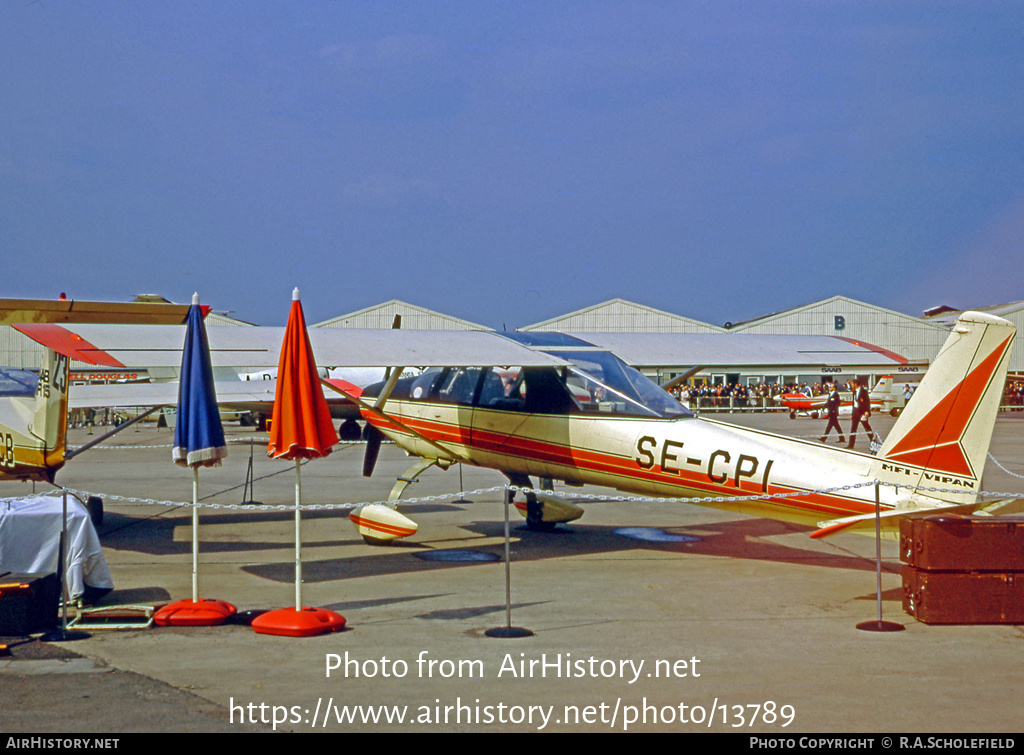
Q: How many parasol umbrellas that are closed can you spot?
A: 2